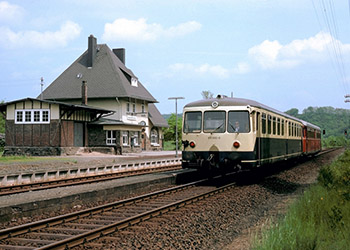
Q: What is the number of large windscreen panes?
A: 3